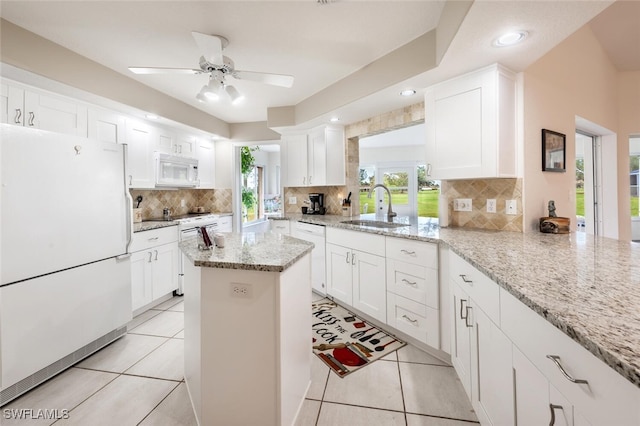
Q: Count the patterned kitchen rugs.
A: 1